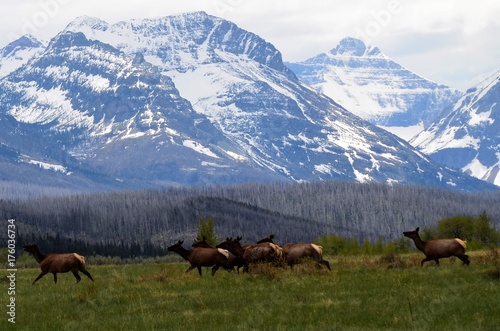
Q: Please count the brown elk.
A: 7